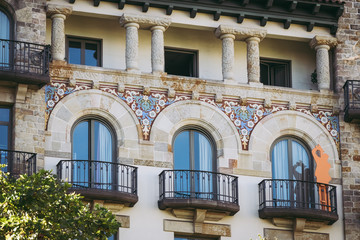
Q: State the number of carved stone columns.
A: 6